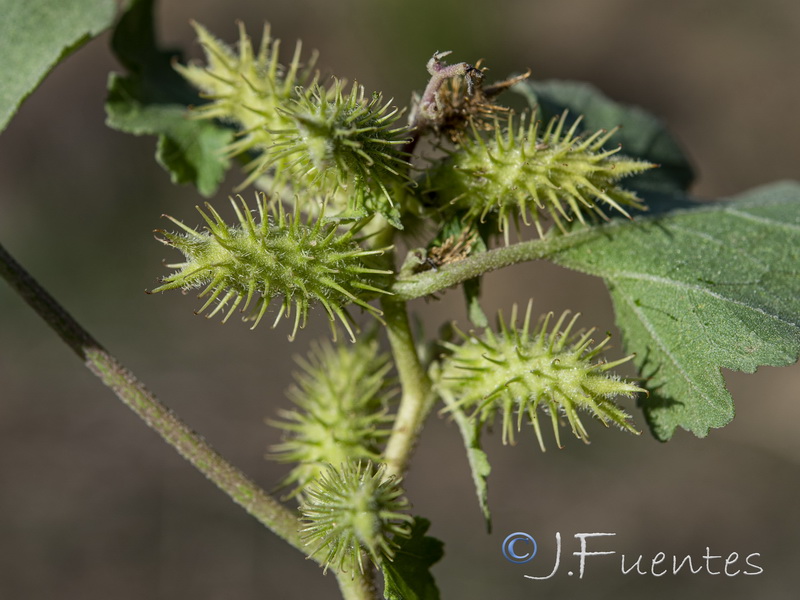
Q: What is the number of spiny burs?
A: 7